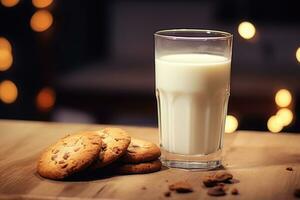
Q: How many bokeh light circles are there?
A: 13